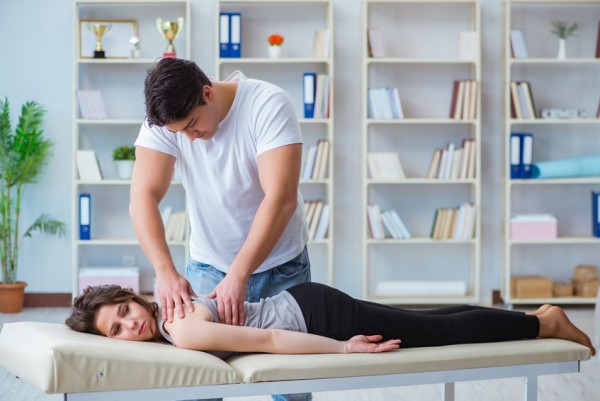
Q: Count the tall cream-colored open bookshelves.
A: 4